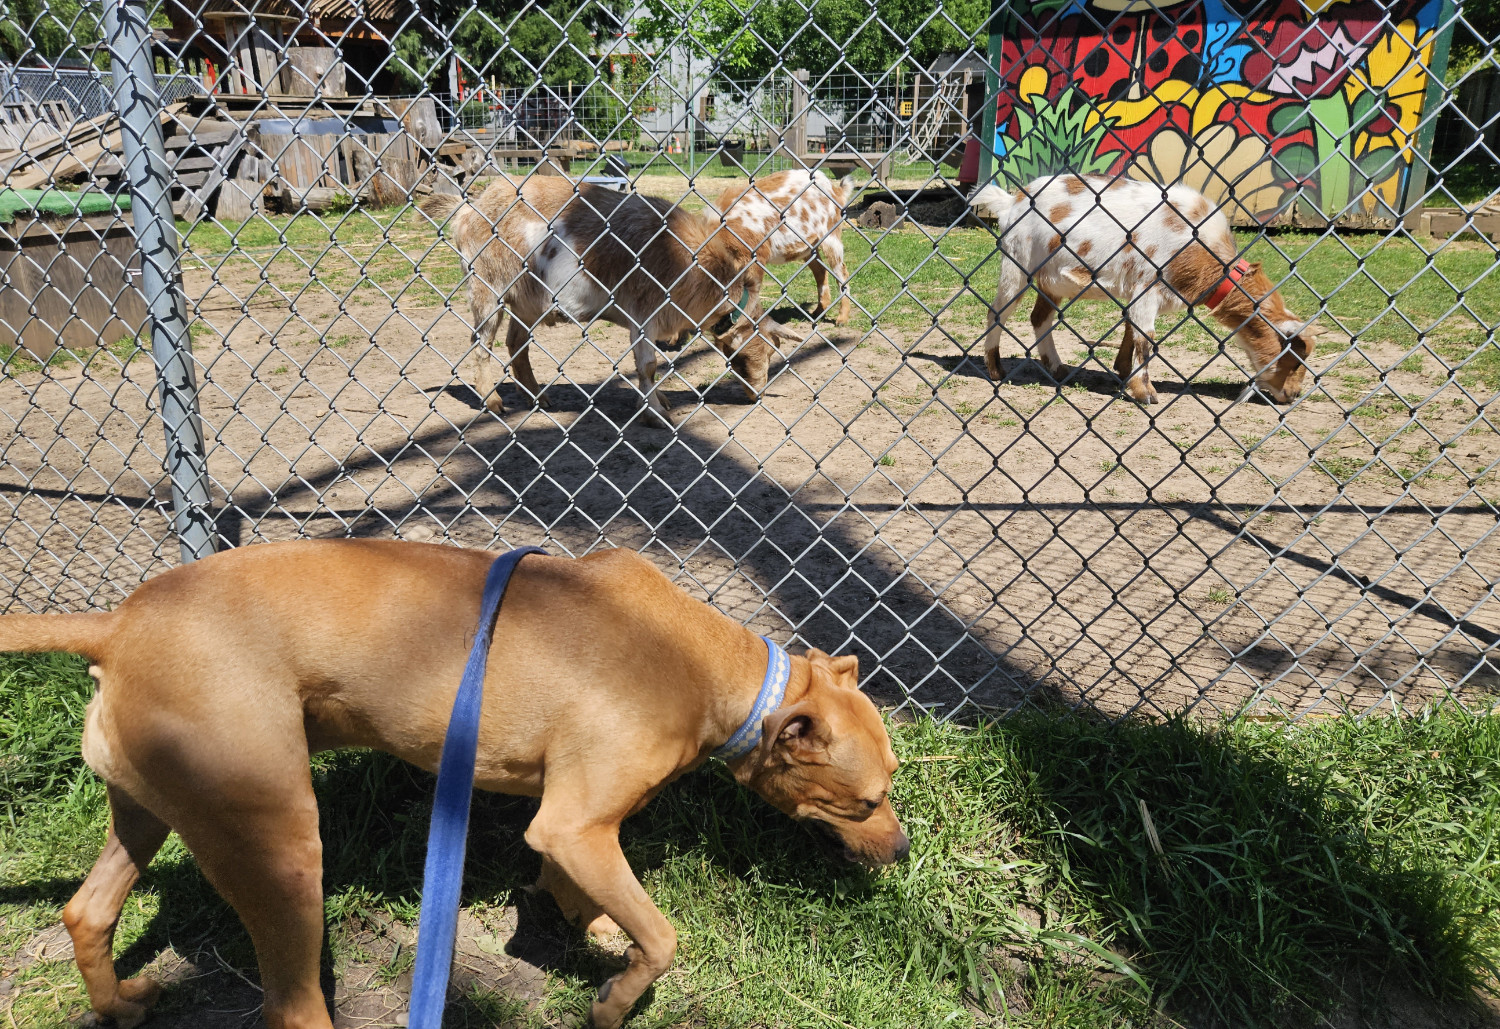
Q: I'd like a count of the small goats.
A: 3